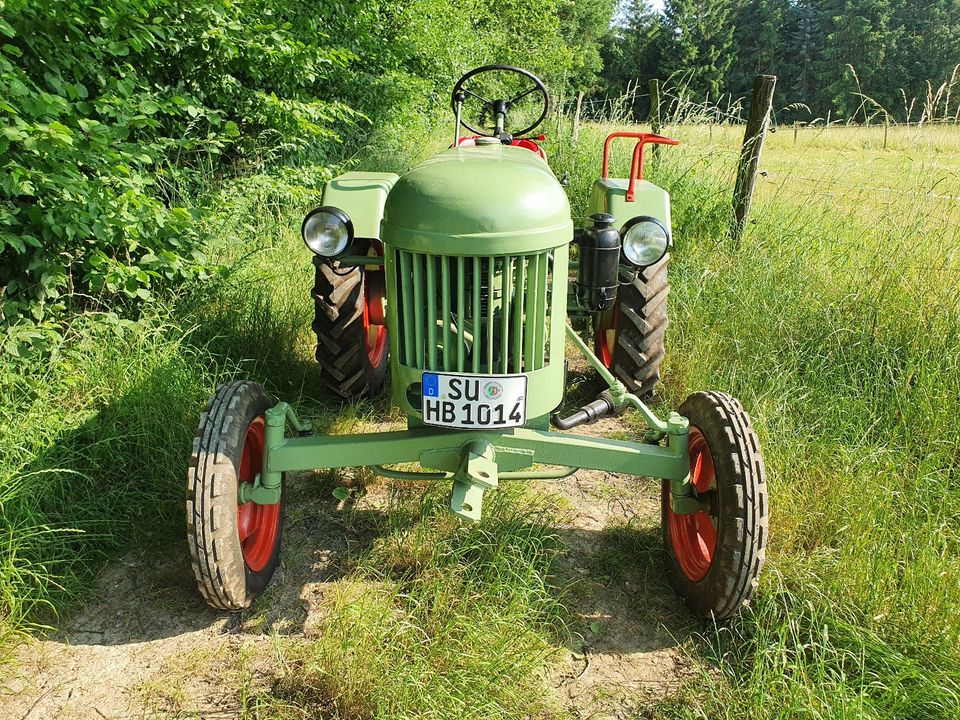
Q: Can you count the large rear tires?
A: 2